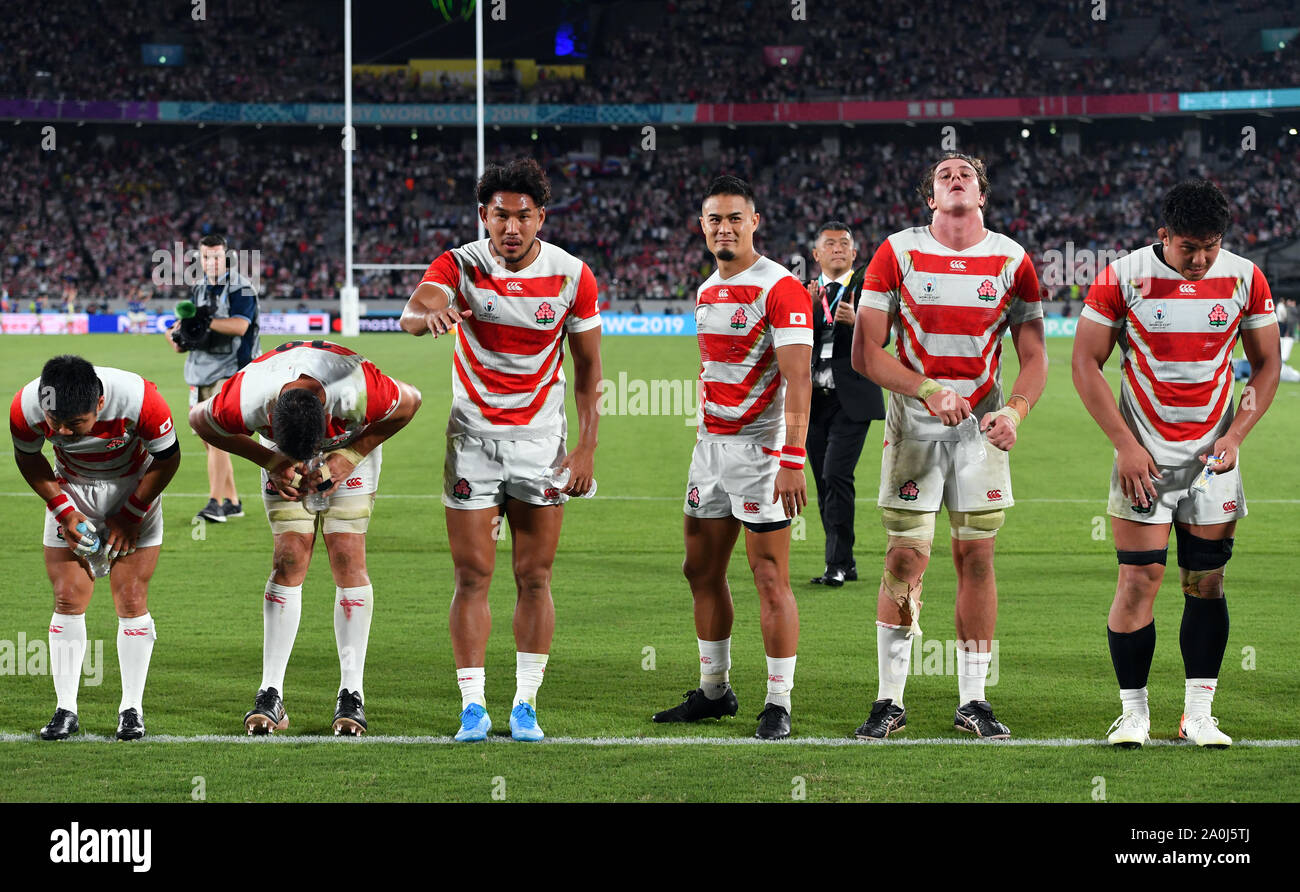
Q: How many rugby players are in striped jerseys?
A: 6